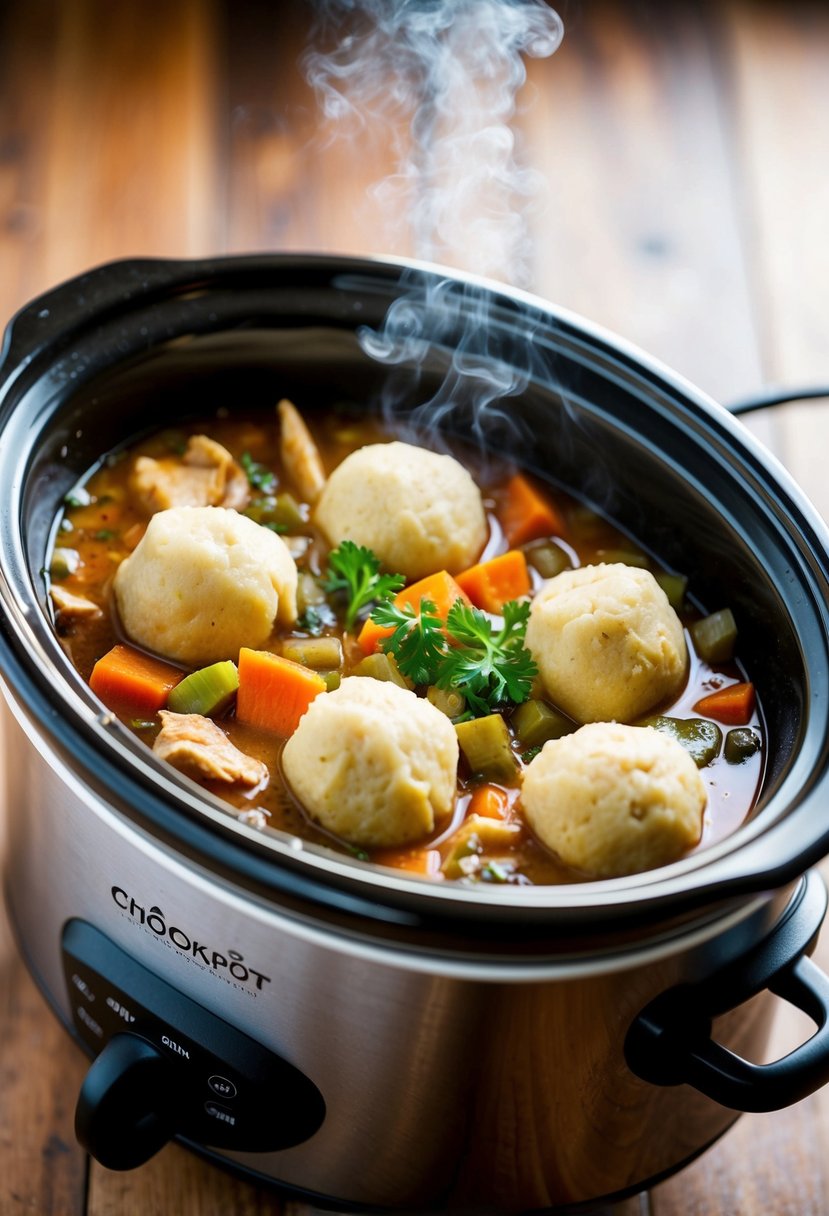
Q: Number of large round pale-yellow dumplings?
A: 5